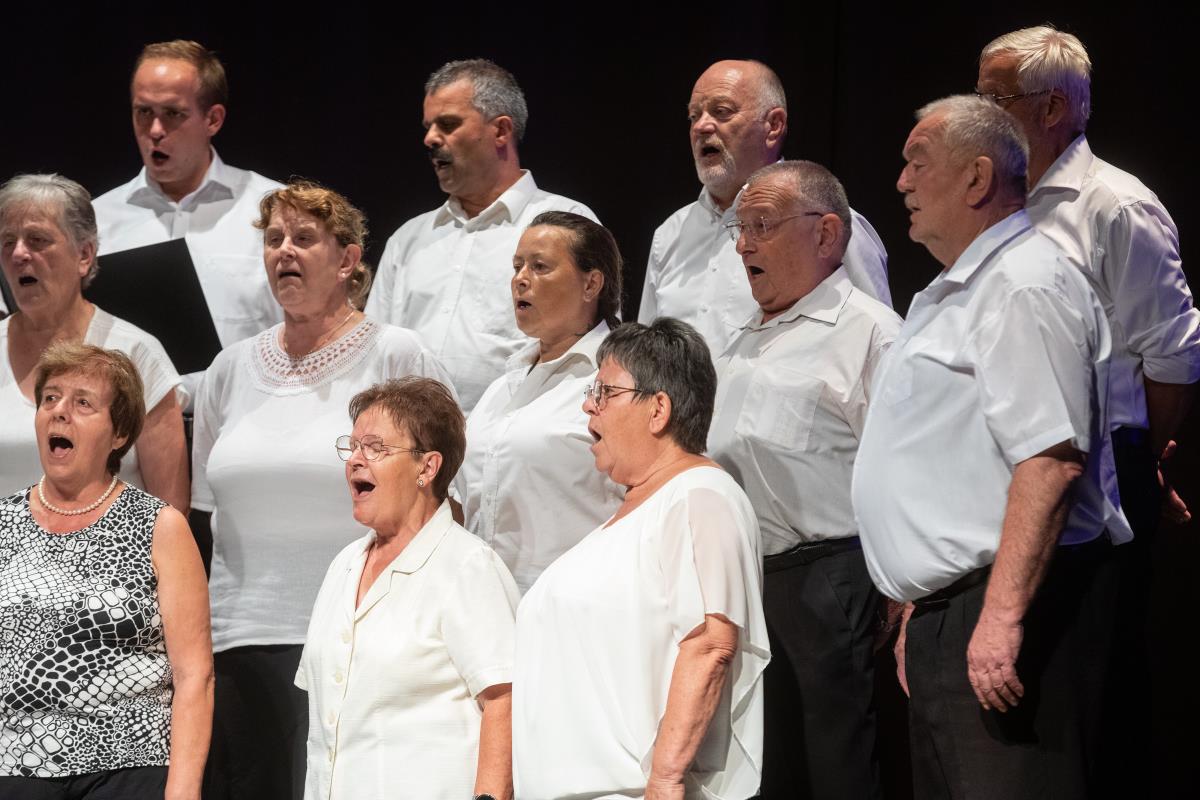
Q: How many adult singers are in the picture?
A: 12